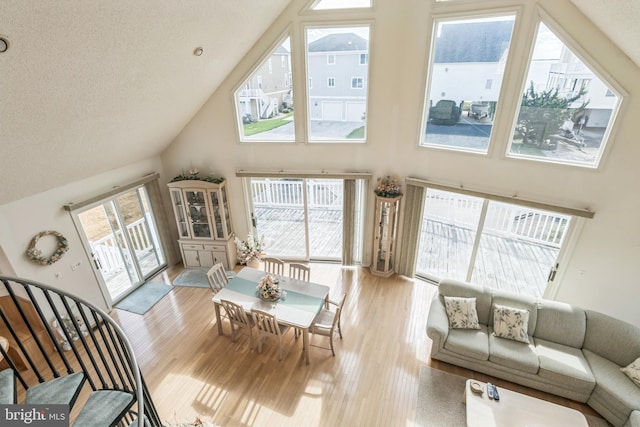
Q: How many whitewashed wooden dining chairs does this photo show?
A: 6